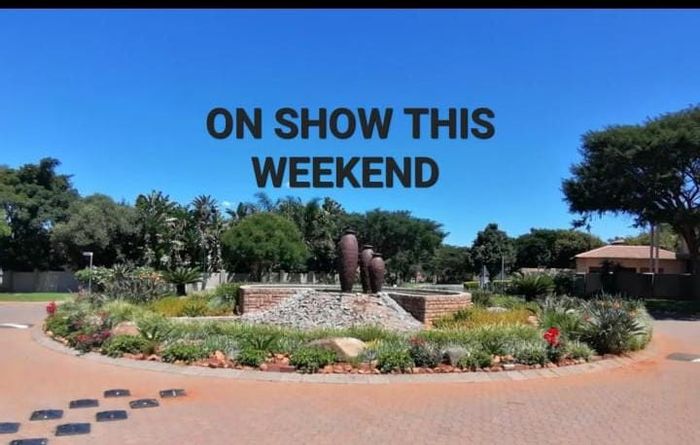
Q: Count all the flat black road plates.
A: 9